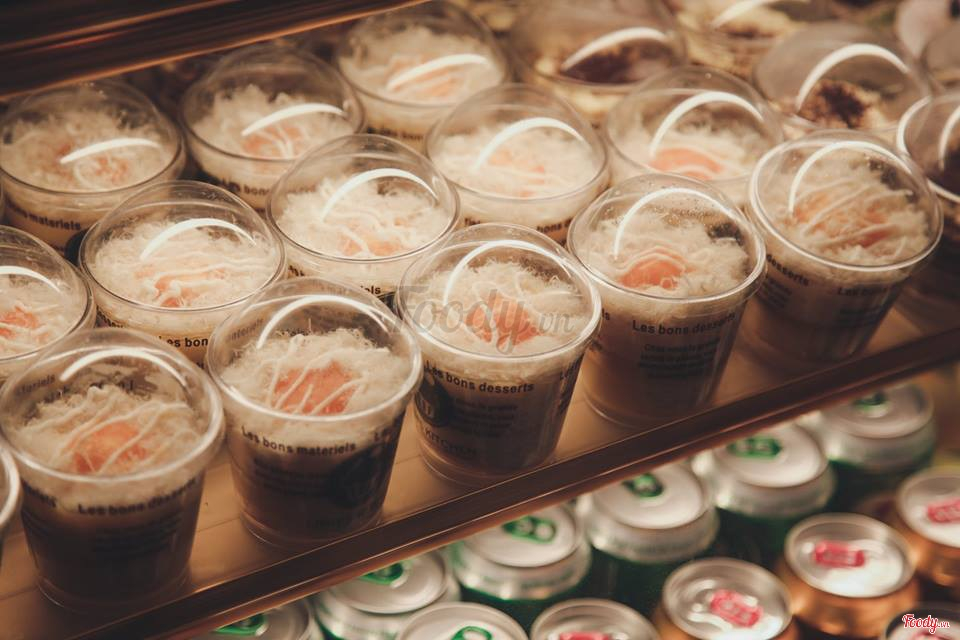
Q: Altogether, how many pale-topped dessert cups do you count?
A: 13